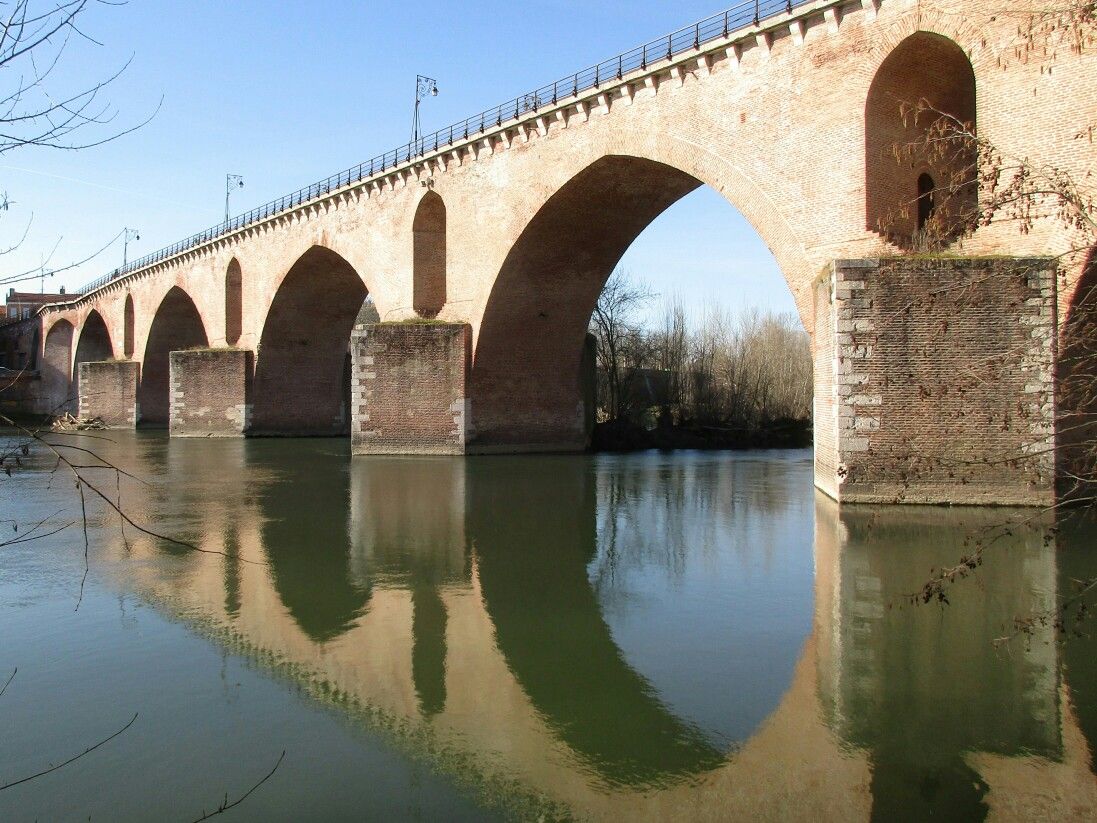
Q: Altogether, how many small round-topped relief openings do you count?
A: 4